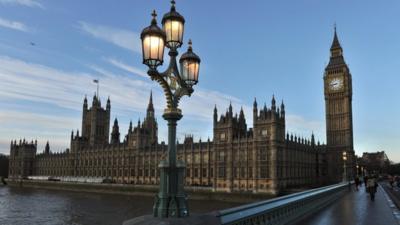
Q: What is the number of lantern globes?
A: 3